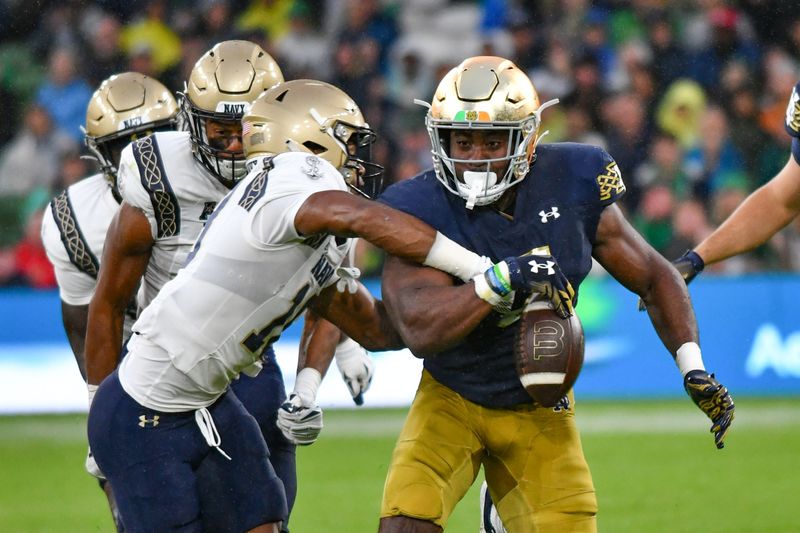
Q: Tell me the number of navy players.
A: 3